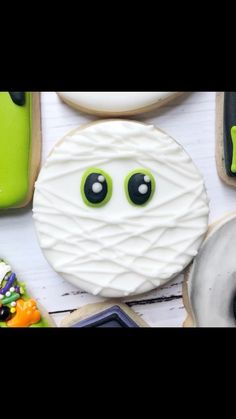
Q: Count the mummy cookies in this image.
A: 1